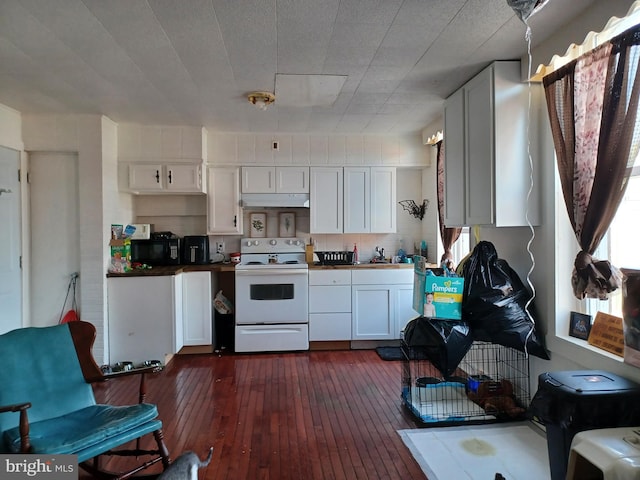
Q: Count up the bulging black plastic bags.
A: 2